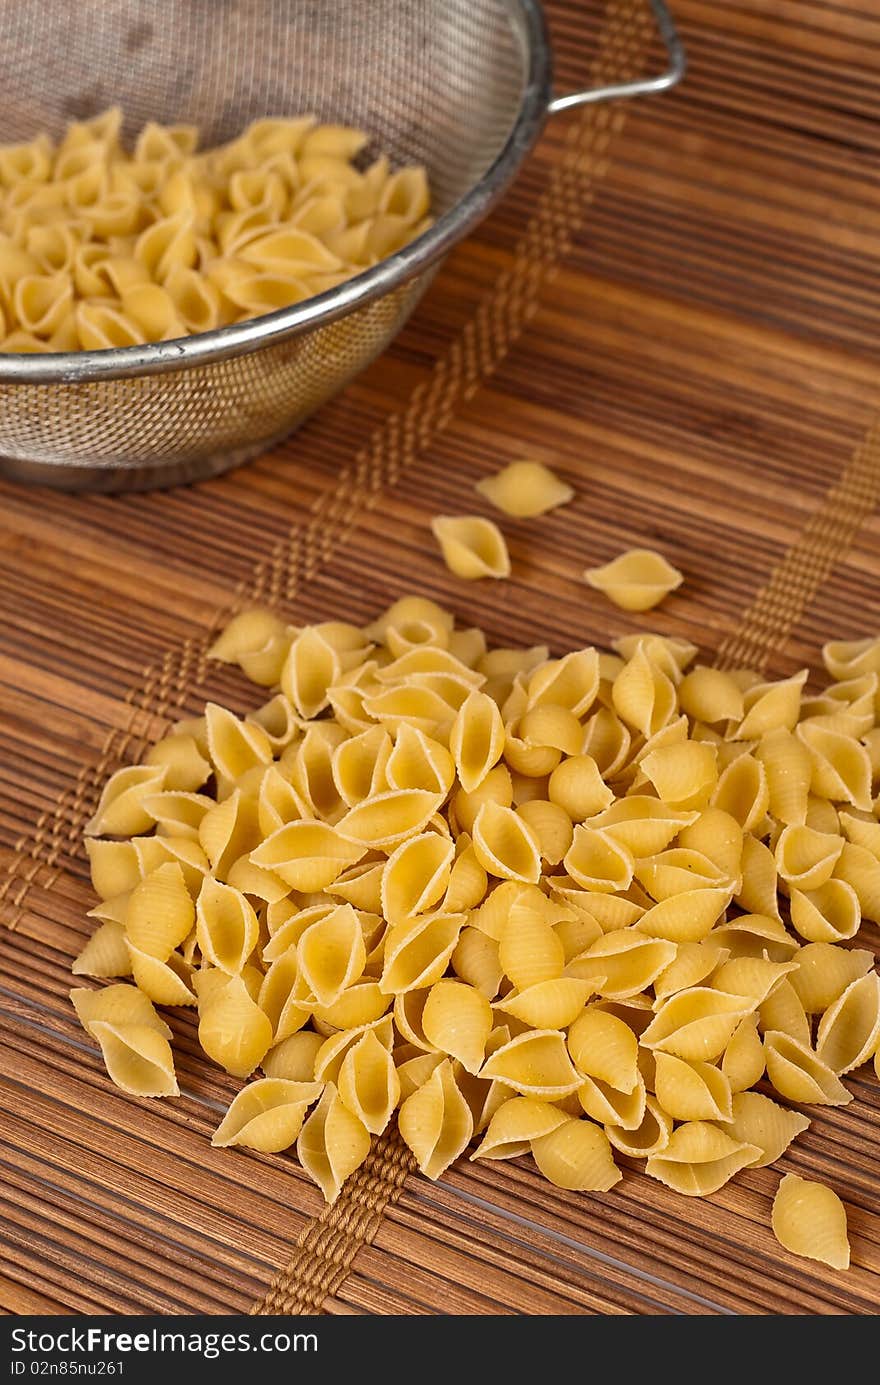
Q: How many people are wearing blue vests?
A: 0